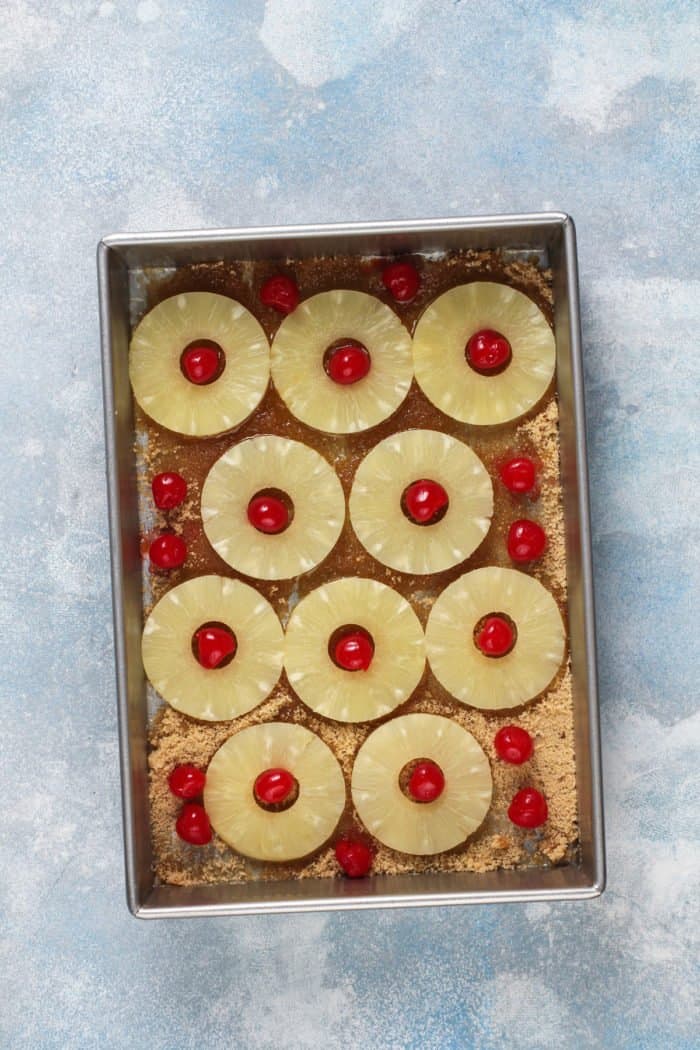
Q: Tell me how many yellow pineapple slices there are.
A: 10